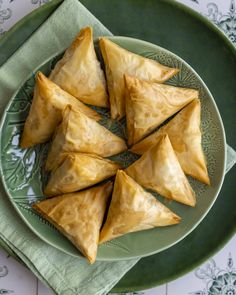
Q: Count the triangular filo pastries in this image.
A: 10